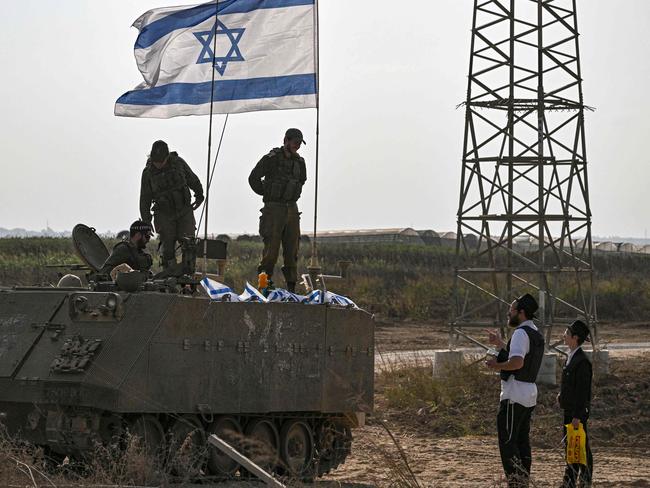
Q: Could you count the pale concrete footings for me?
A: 3